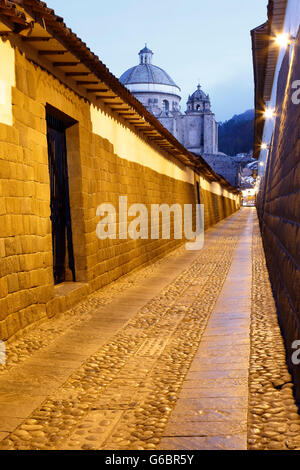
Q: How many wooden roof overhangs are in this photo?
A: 2